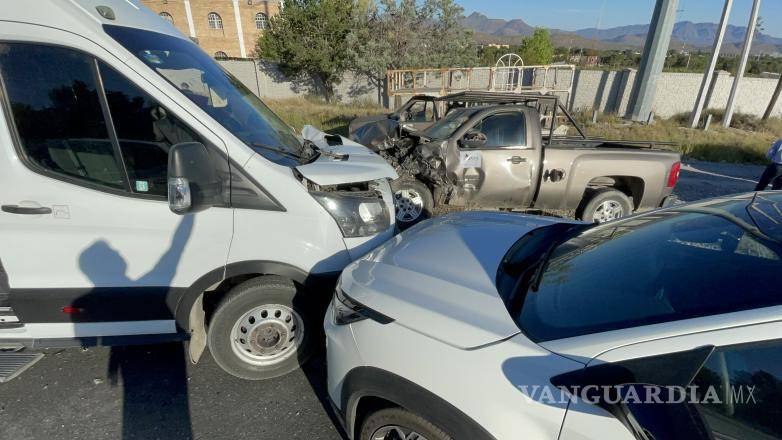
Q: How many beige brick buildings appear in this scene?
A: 1